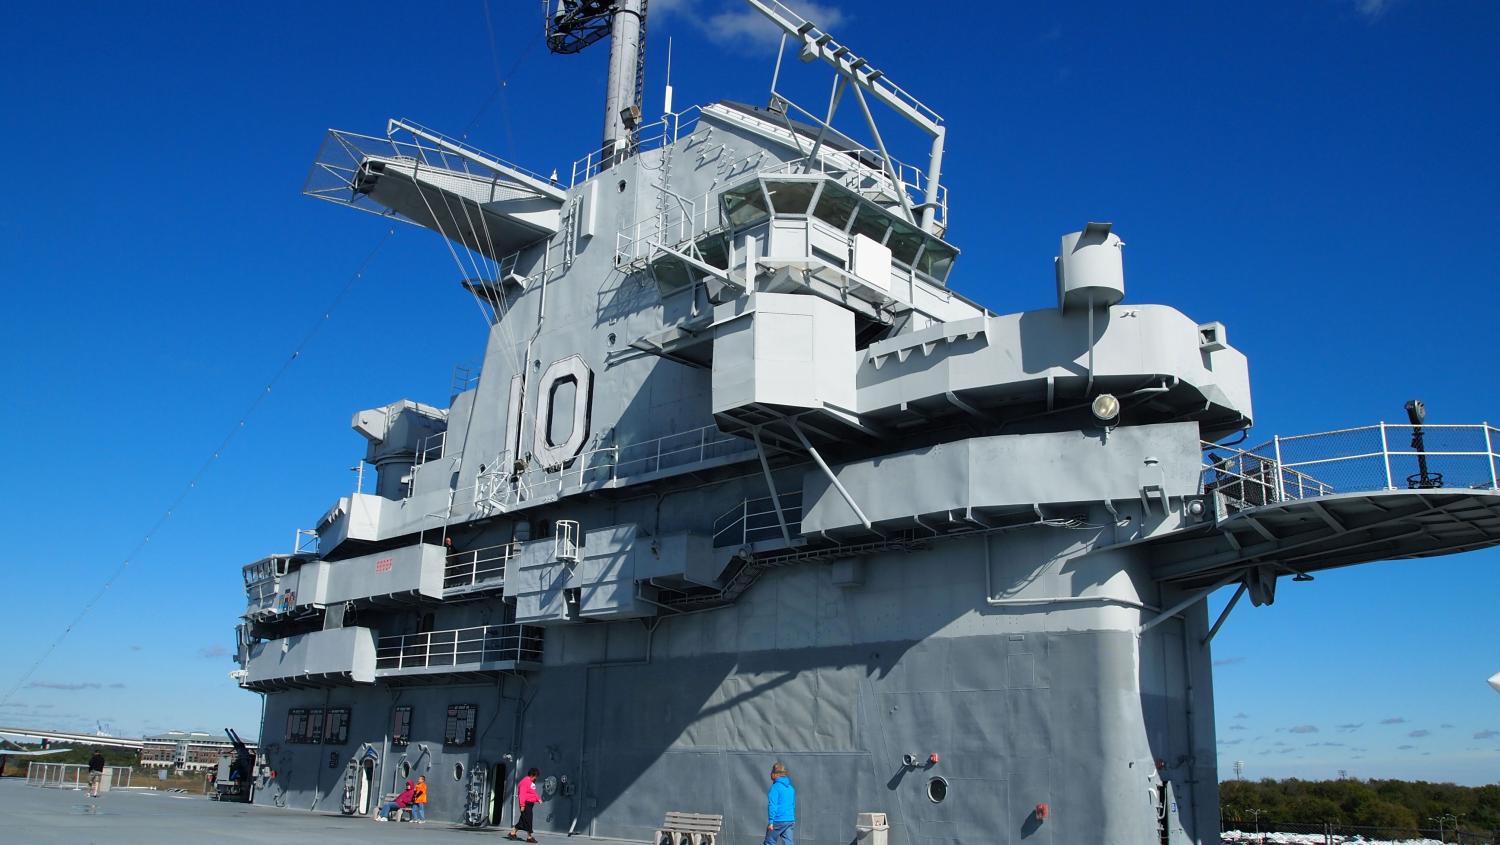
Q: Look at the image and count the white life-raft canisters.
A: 0